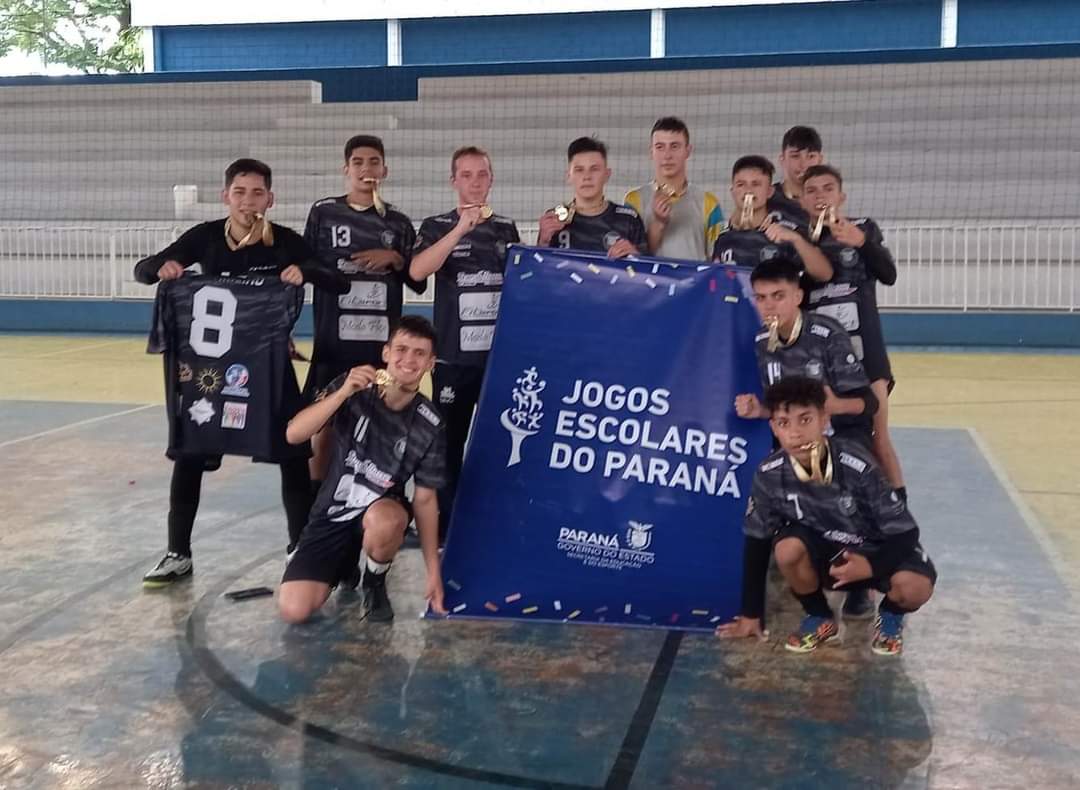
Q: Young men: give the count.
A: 11